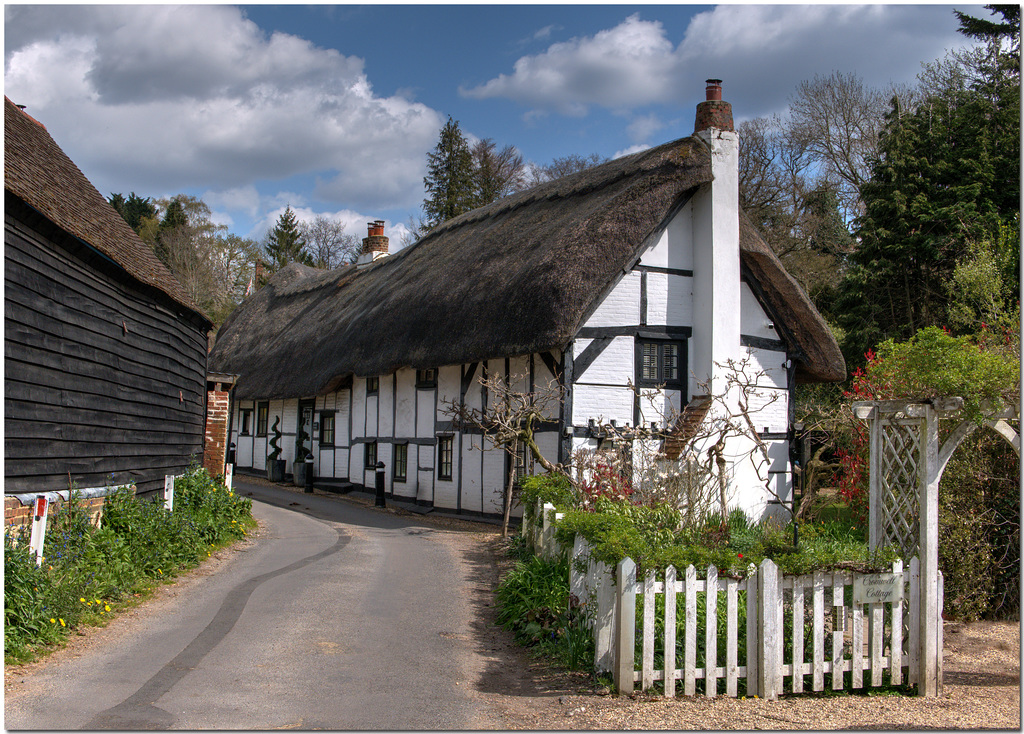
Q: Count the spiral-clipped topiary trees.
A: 2